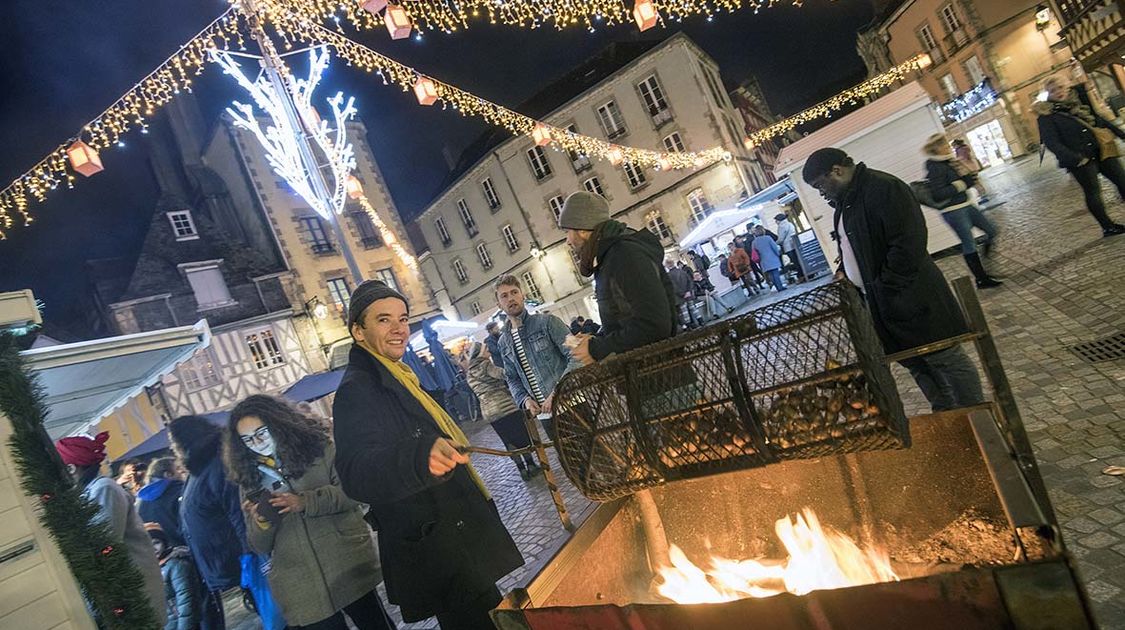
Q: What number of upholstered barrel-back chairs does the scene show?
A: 0